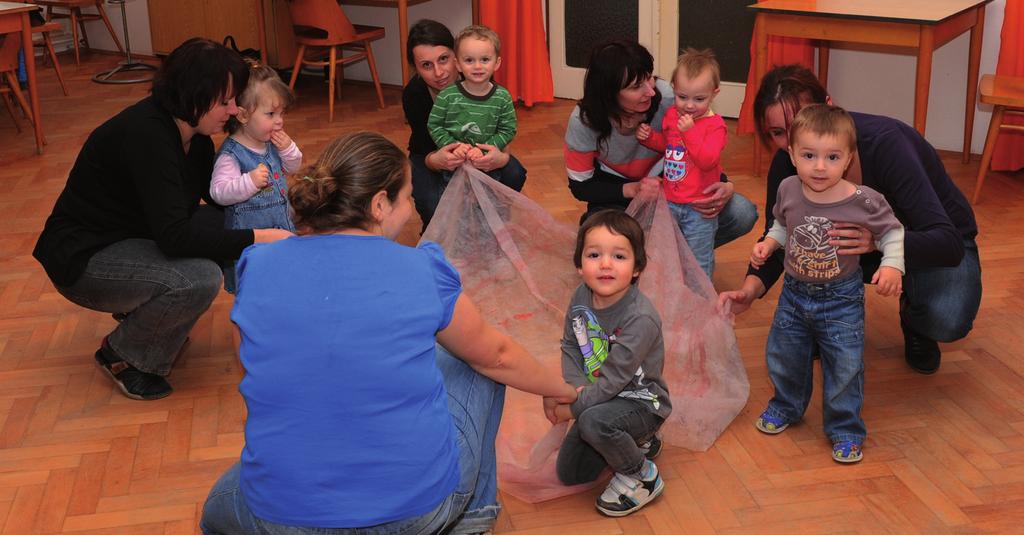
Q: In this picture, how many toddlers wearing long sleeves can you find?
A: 5